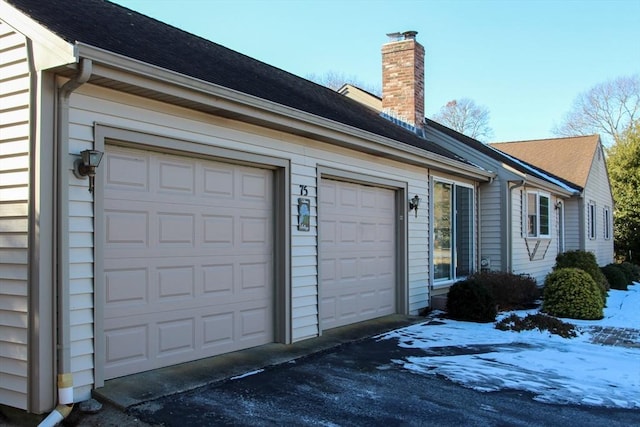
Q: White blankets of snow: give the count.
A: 1